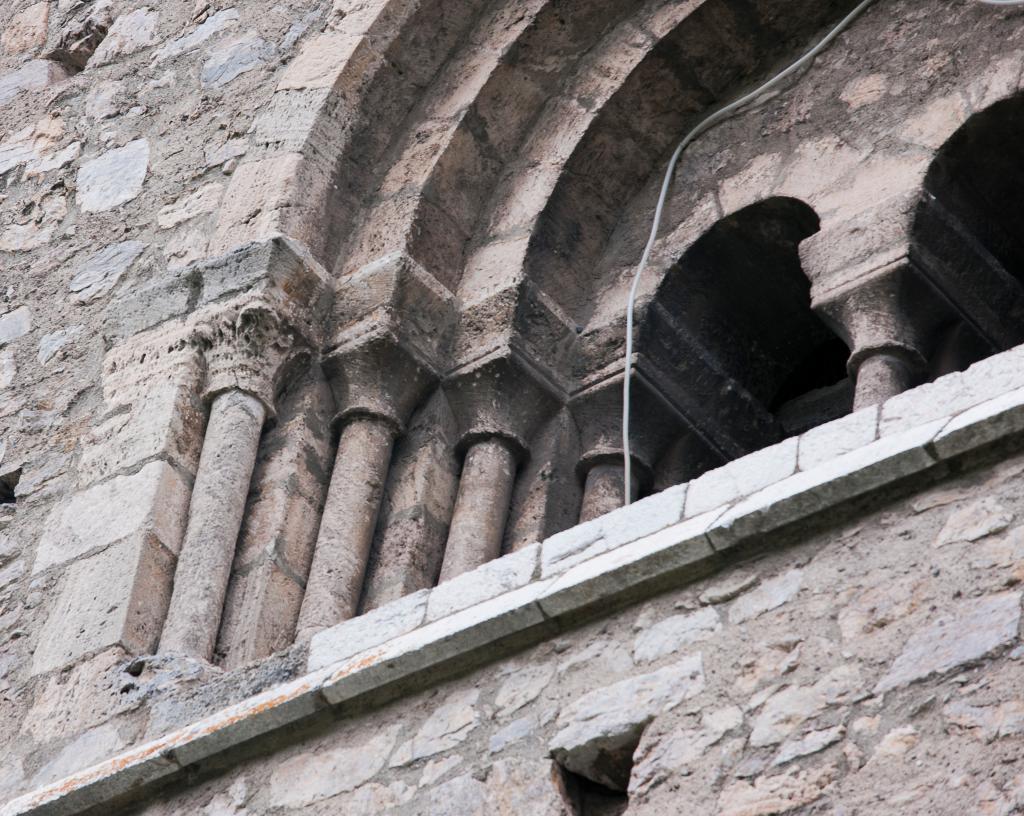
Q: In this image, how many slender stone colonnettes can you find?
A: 5